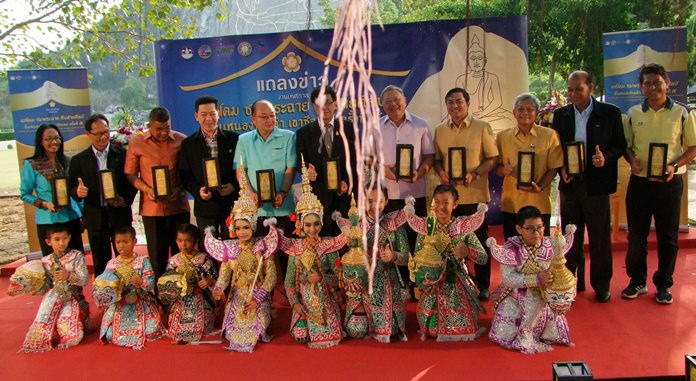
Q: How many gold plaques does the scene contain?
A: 11